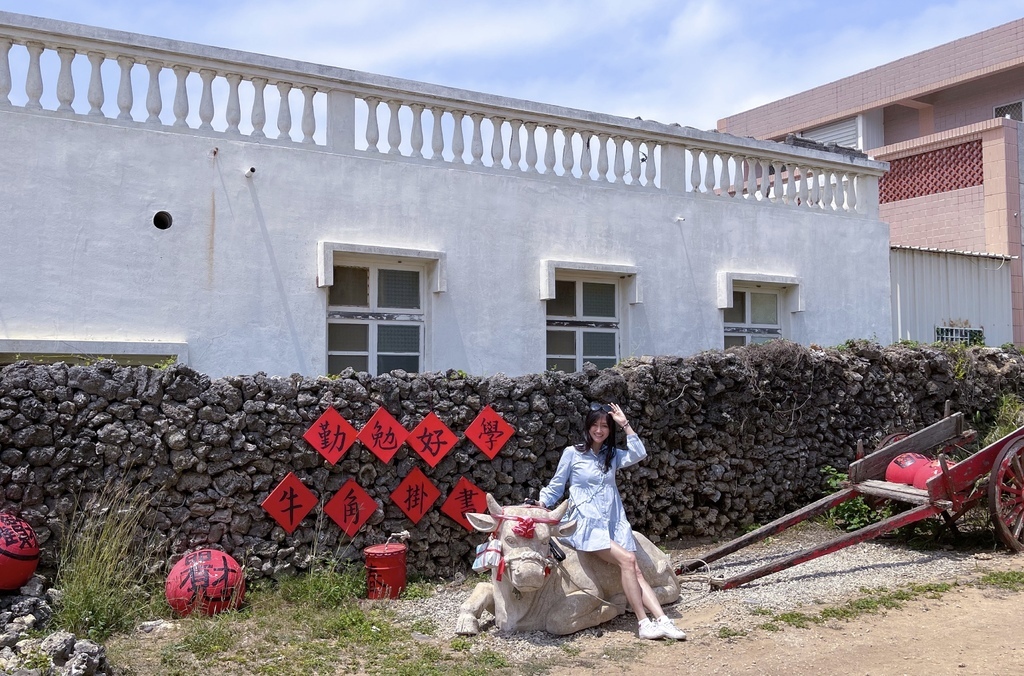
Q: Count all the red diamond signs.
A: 8